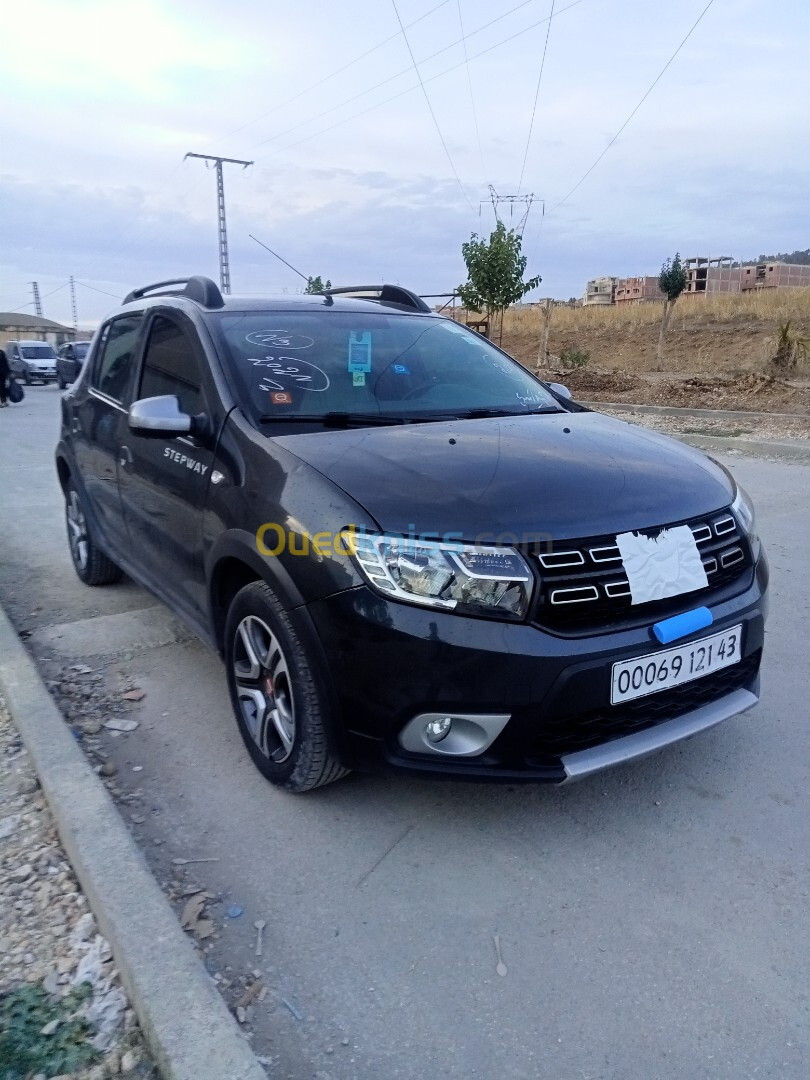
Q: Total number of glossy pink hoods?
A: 0